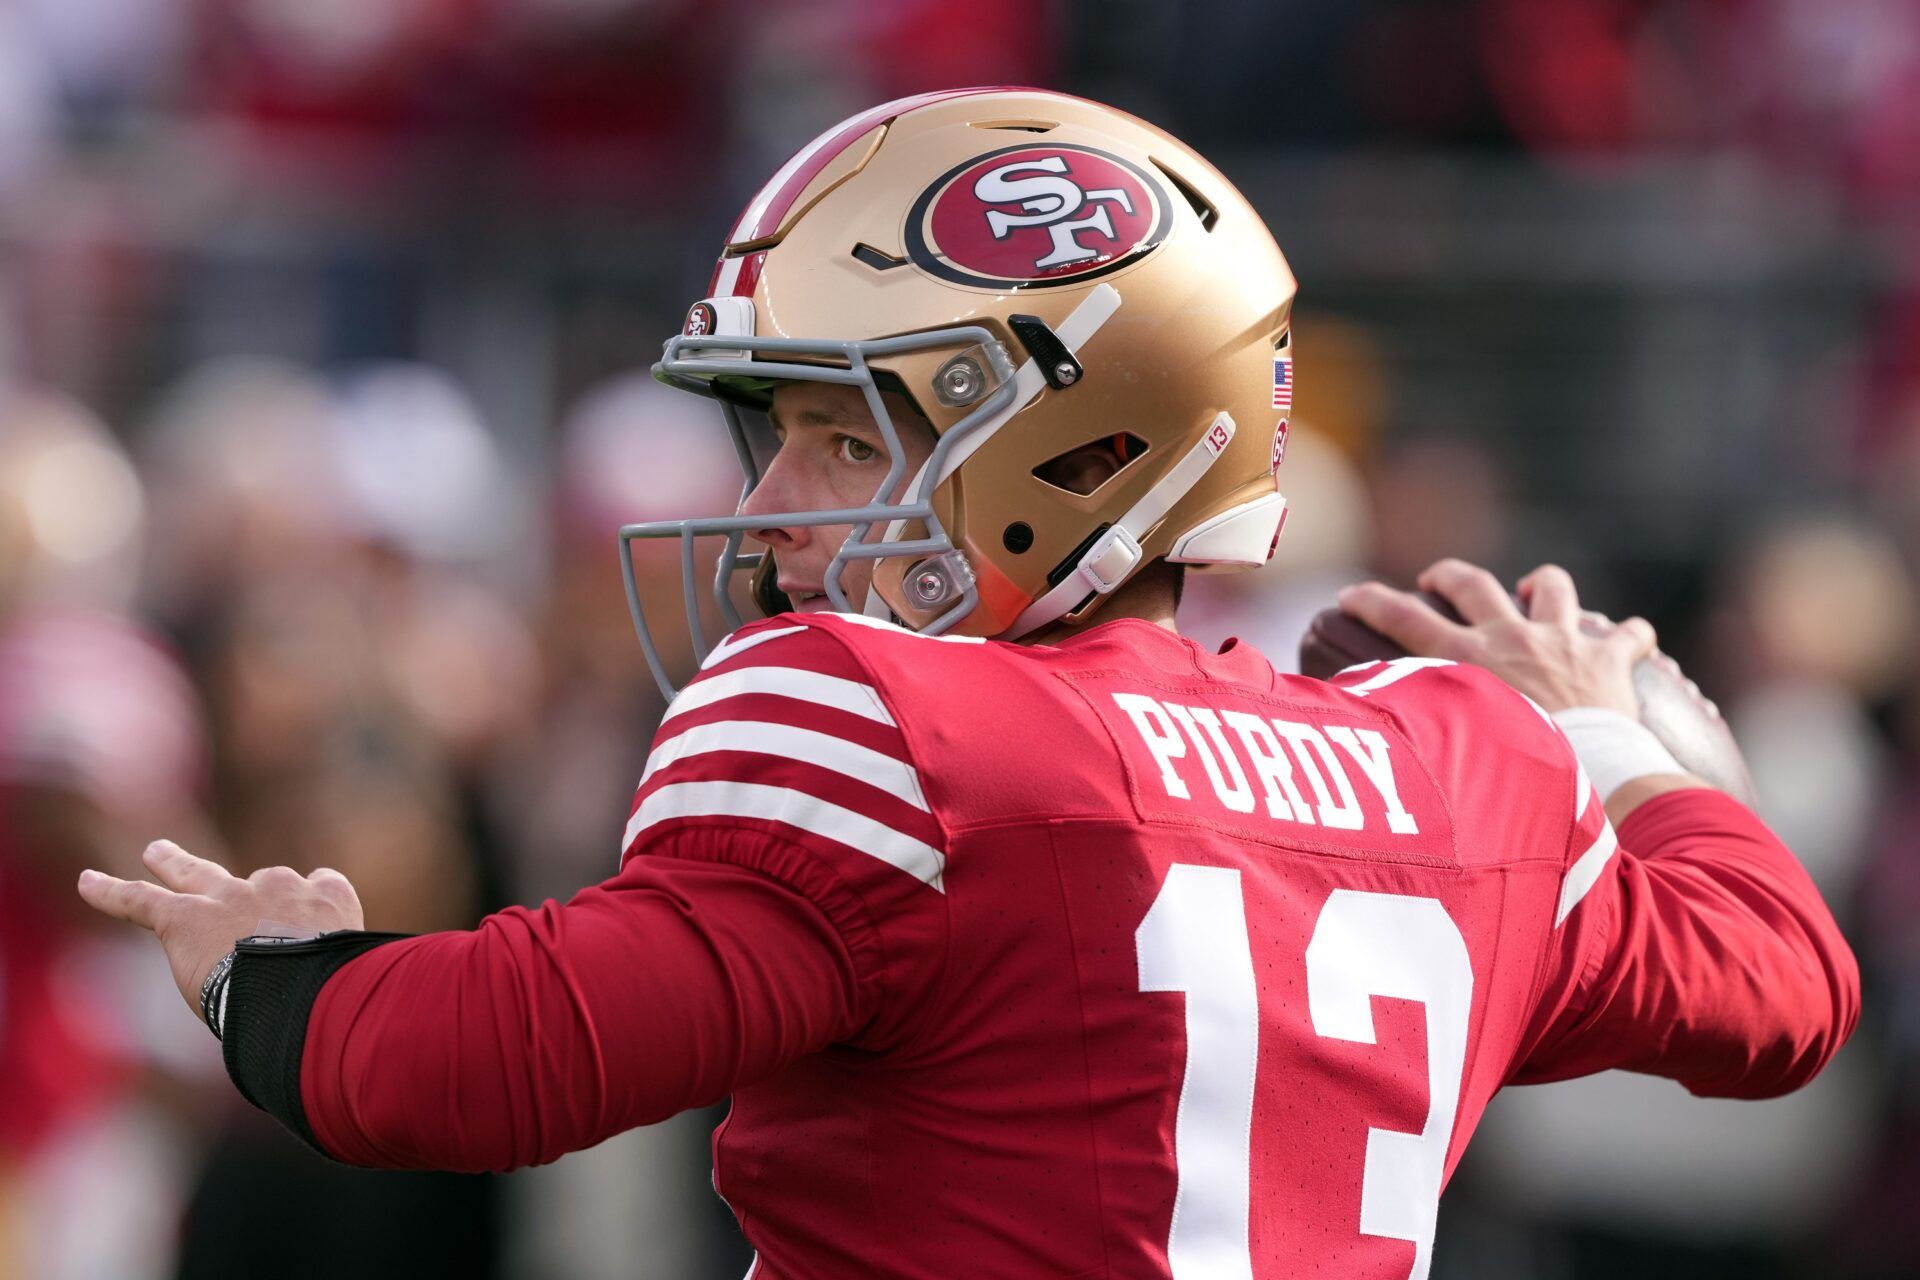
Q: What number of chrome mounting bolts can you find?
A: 3